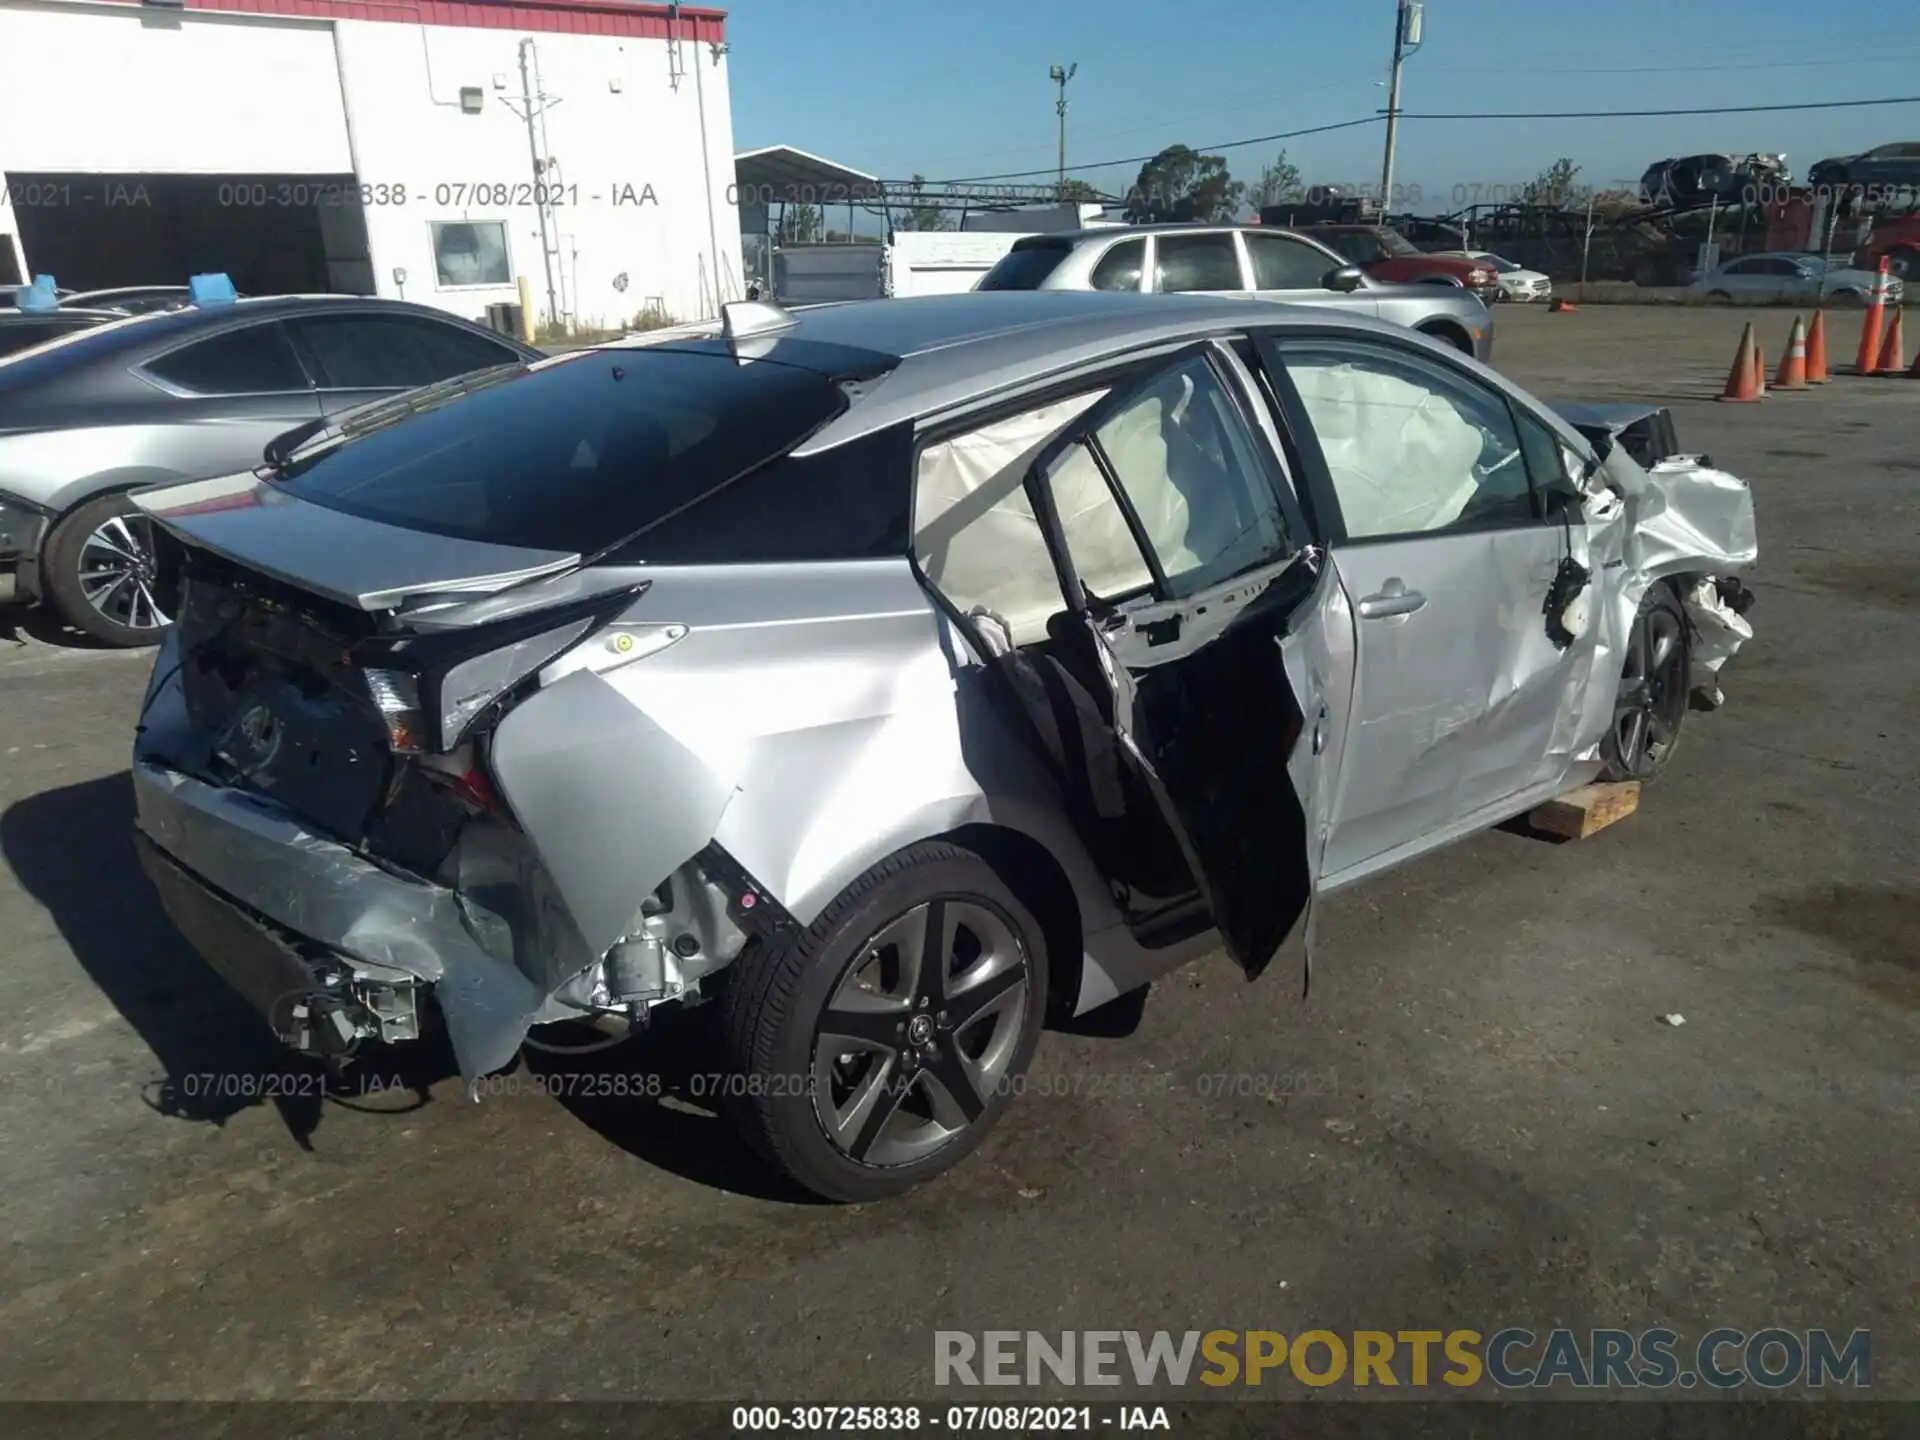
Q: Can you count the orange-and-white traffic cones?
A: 2